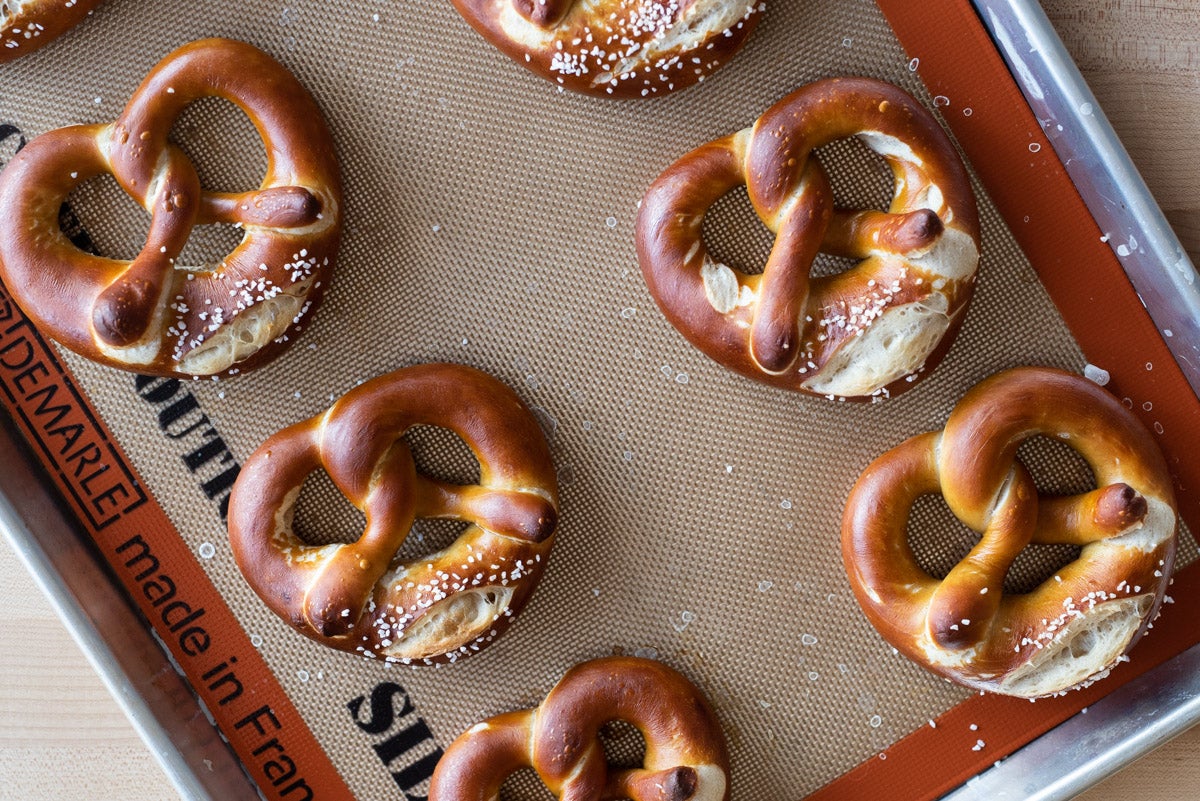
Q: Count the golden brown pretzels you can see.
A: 7